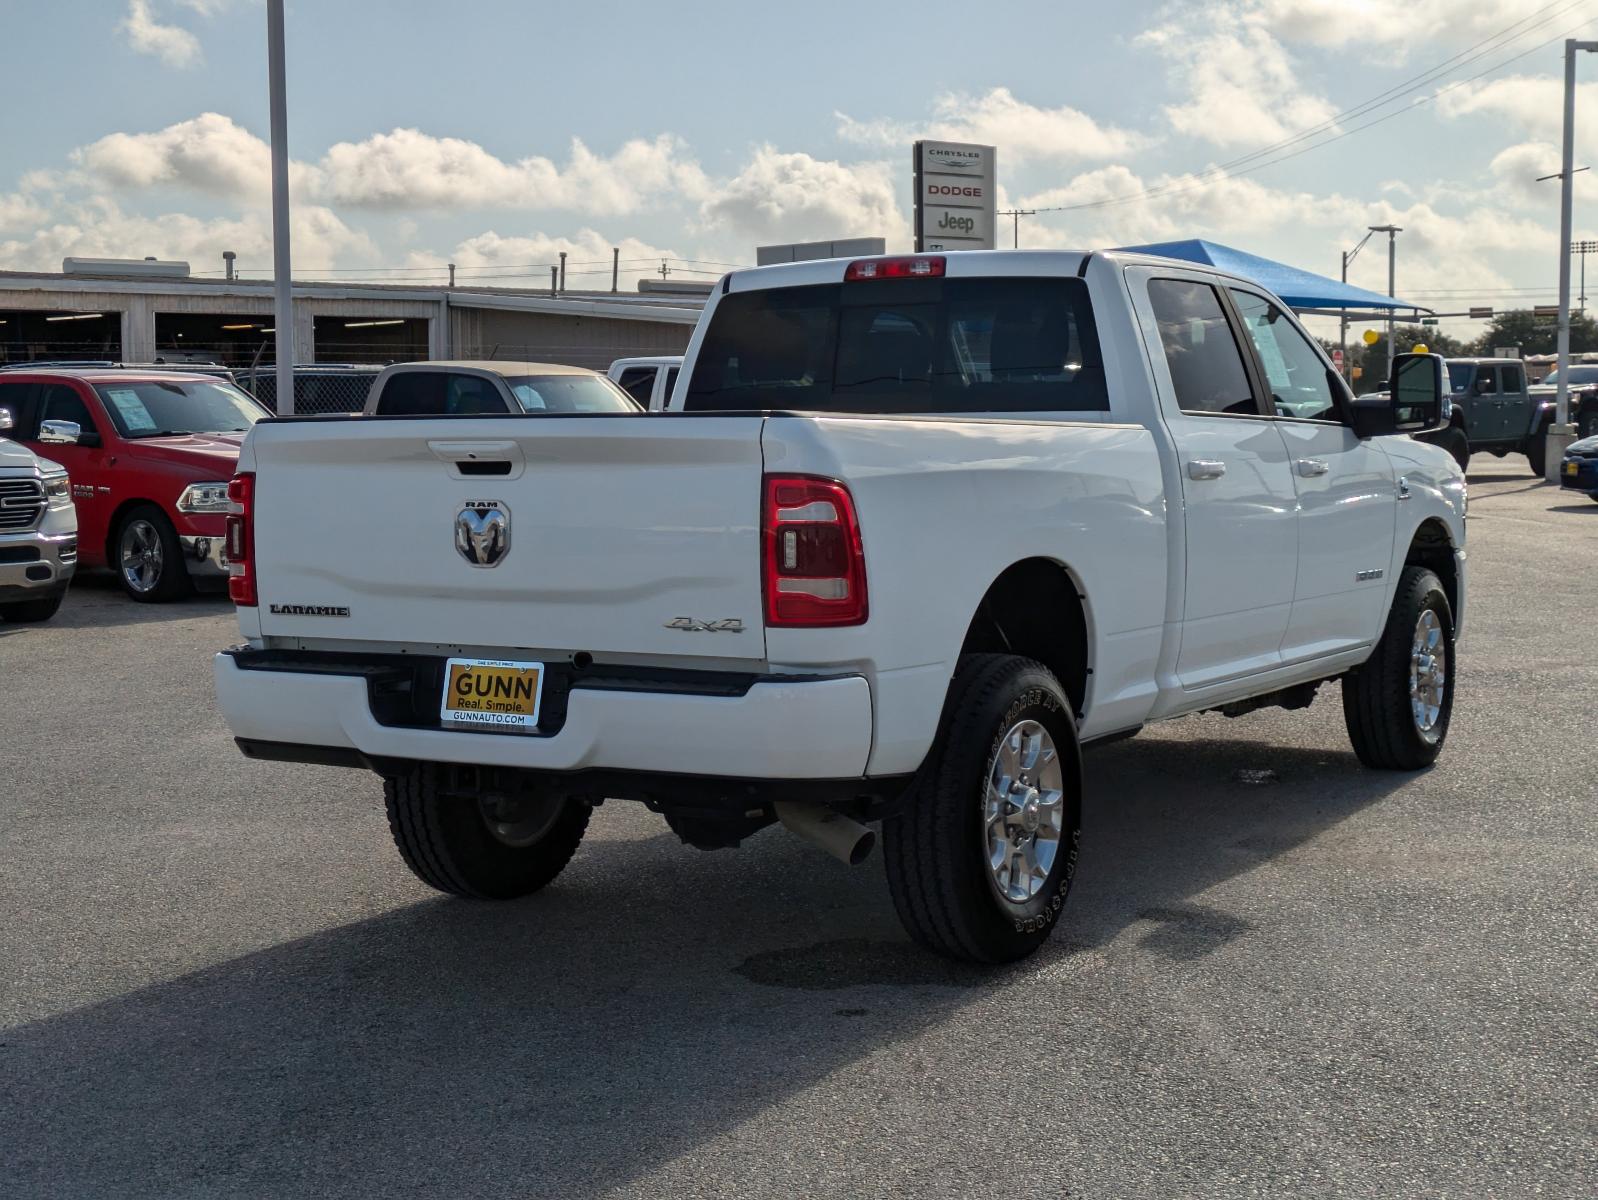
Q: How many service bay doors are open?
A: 3